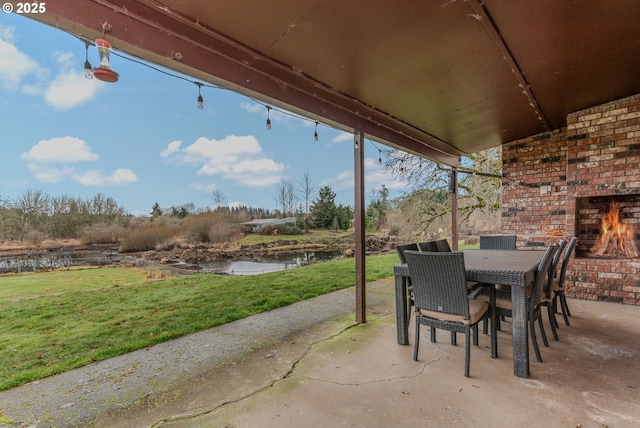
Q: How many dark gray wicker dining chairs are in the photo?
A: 8